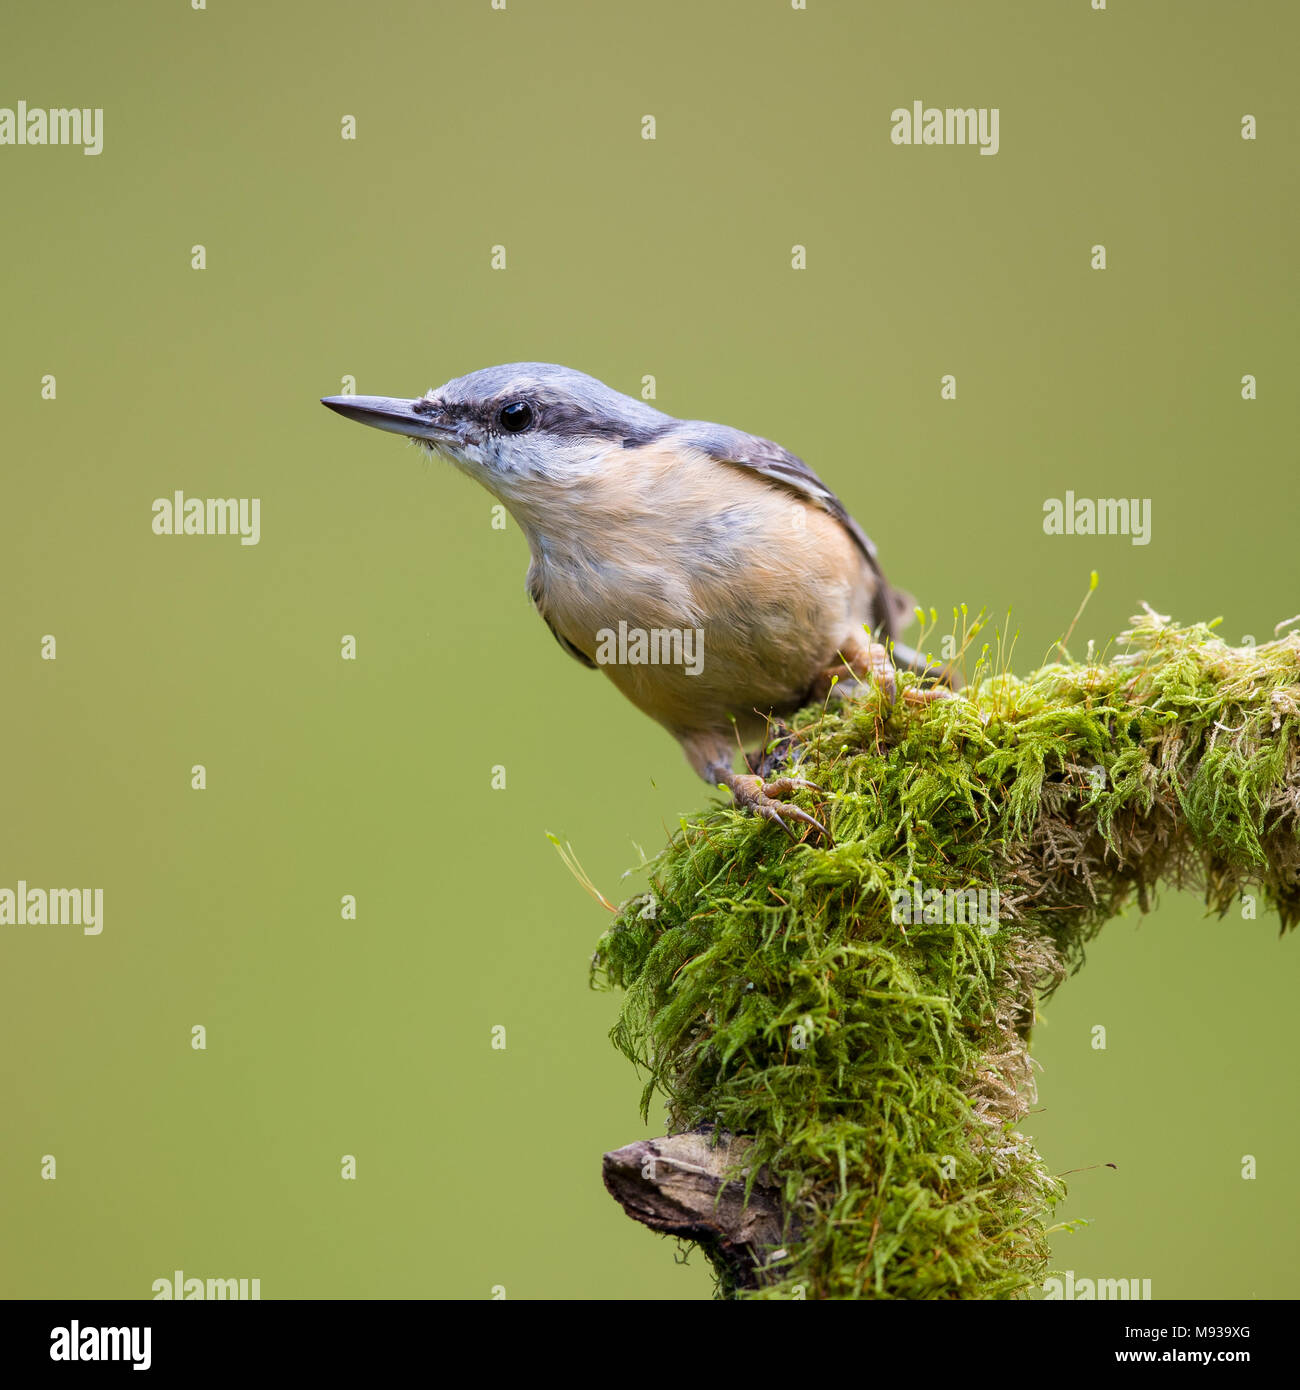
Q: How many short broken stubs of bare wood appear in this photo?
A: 1